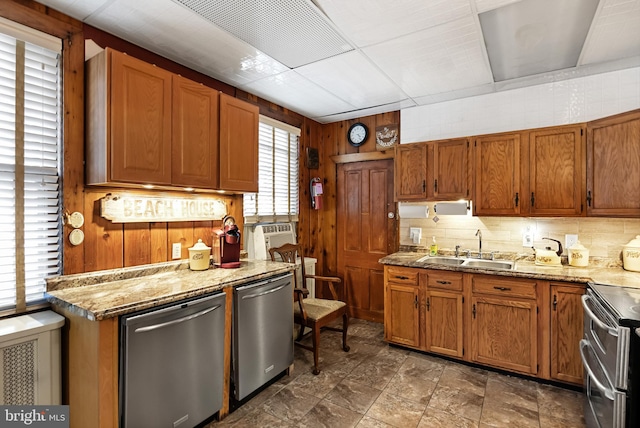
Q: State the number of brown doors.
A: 1